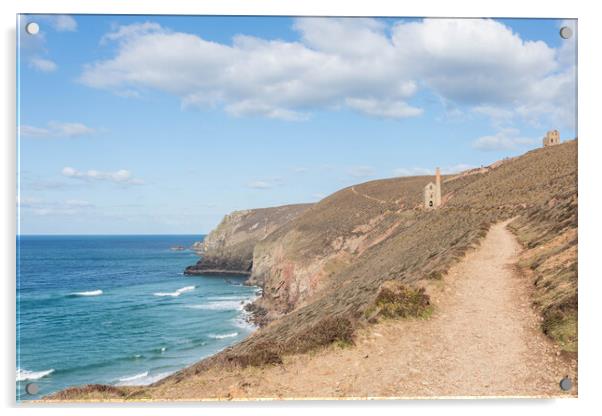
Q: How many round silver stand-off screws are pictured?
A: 4